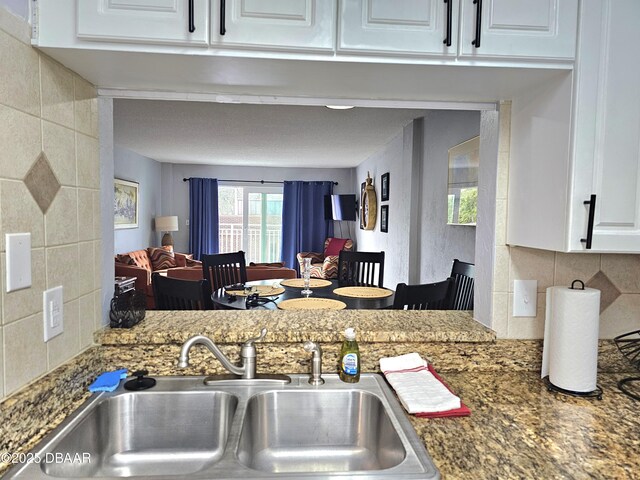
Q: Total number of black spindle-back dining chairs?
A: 5